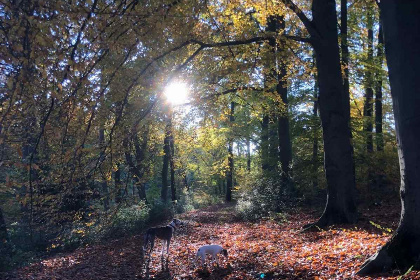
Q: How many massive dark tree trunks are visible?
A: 2